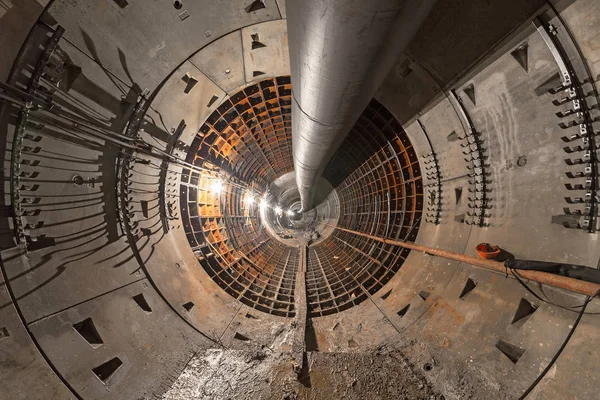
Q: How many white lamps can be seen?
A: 5